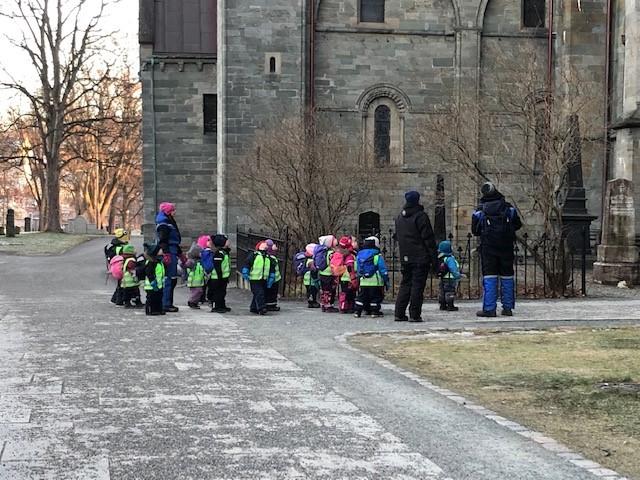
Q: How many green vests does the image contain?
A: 12